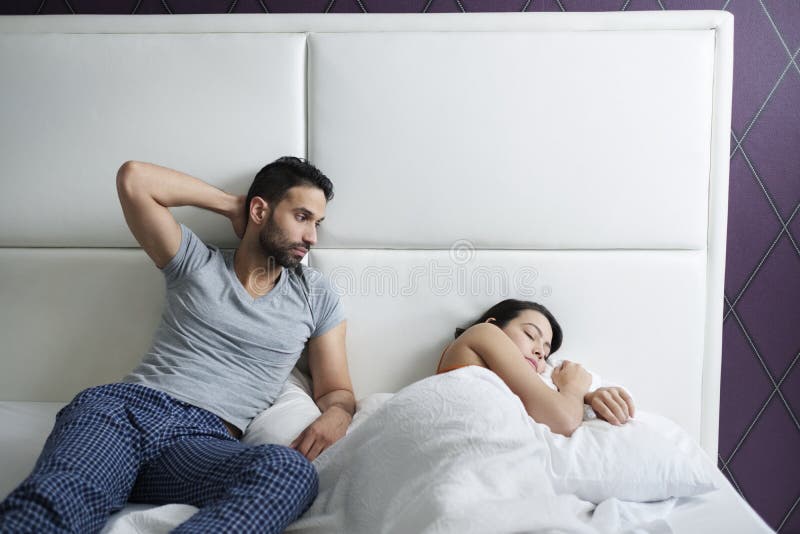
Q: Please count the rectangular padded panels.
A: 4